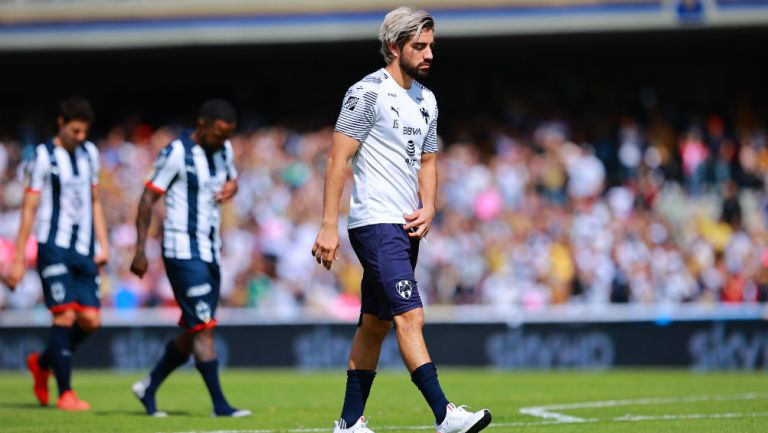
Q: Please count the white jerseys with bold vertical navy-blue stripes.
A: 2